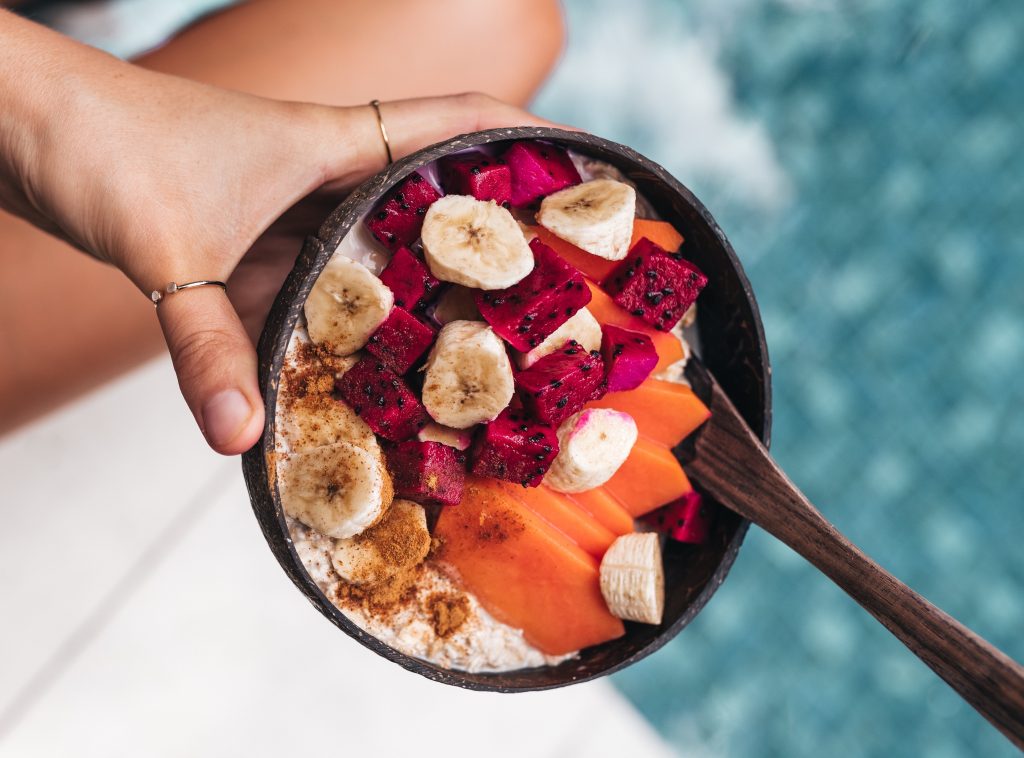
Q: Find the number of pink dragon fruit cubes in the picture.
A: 13